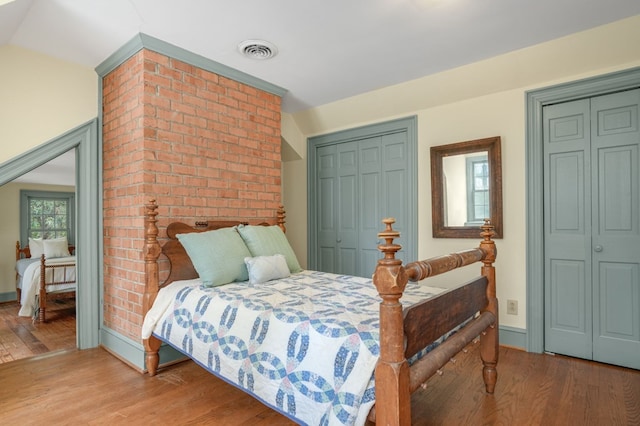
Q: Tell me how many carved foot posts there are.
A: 2